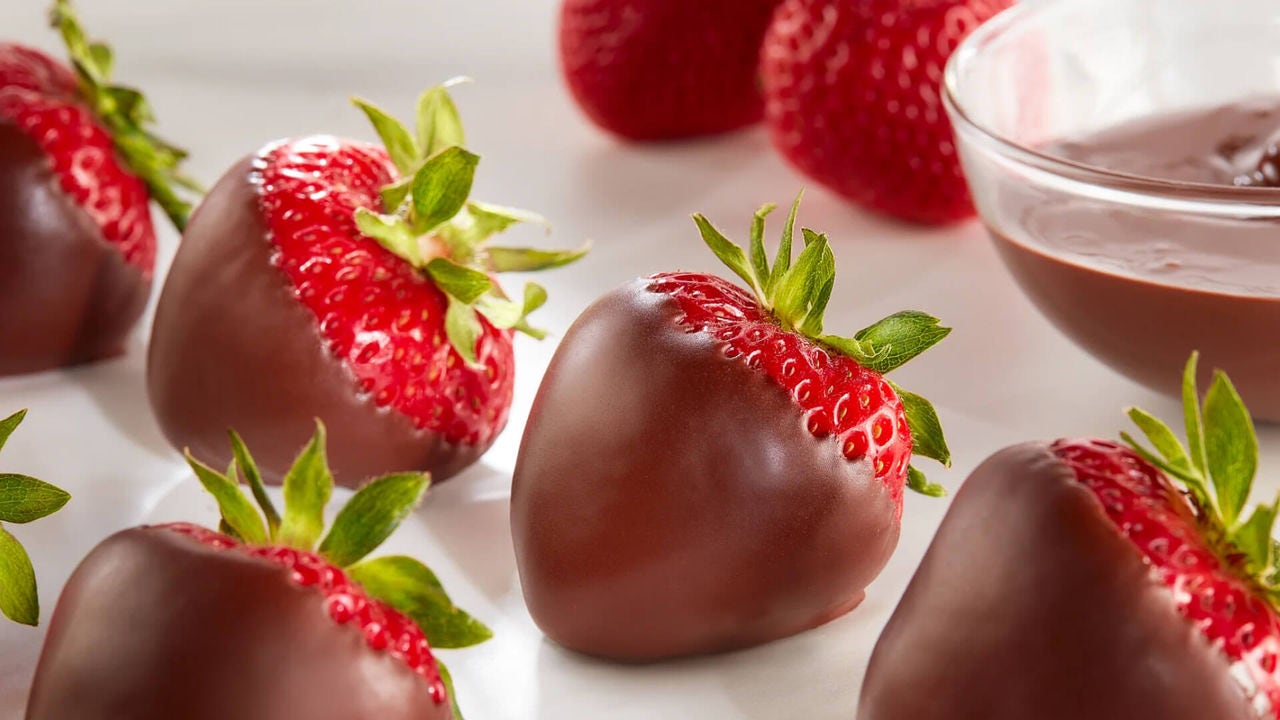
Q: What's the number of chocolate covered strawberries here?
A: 5